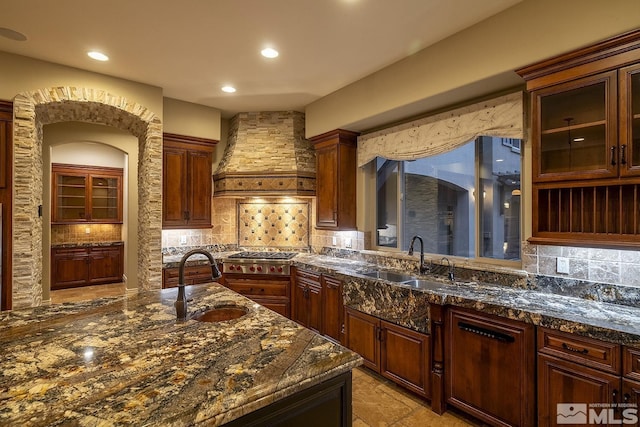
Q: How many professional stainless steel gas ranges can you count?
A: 1